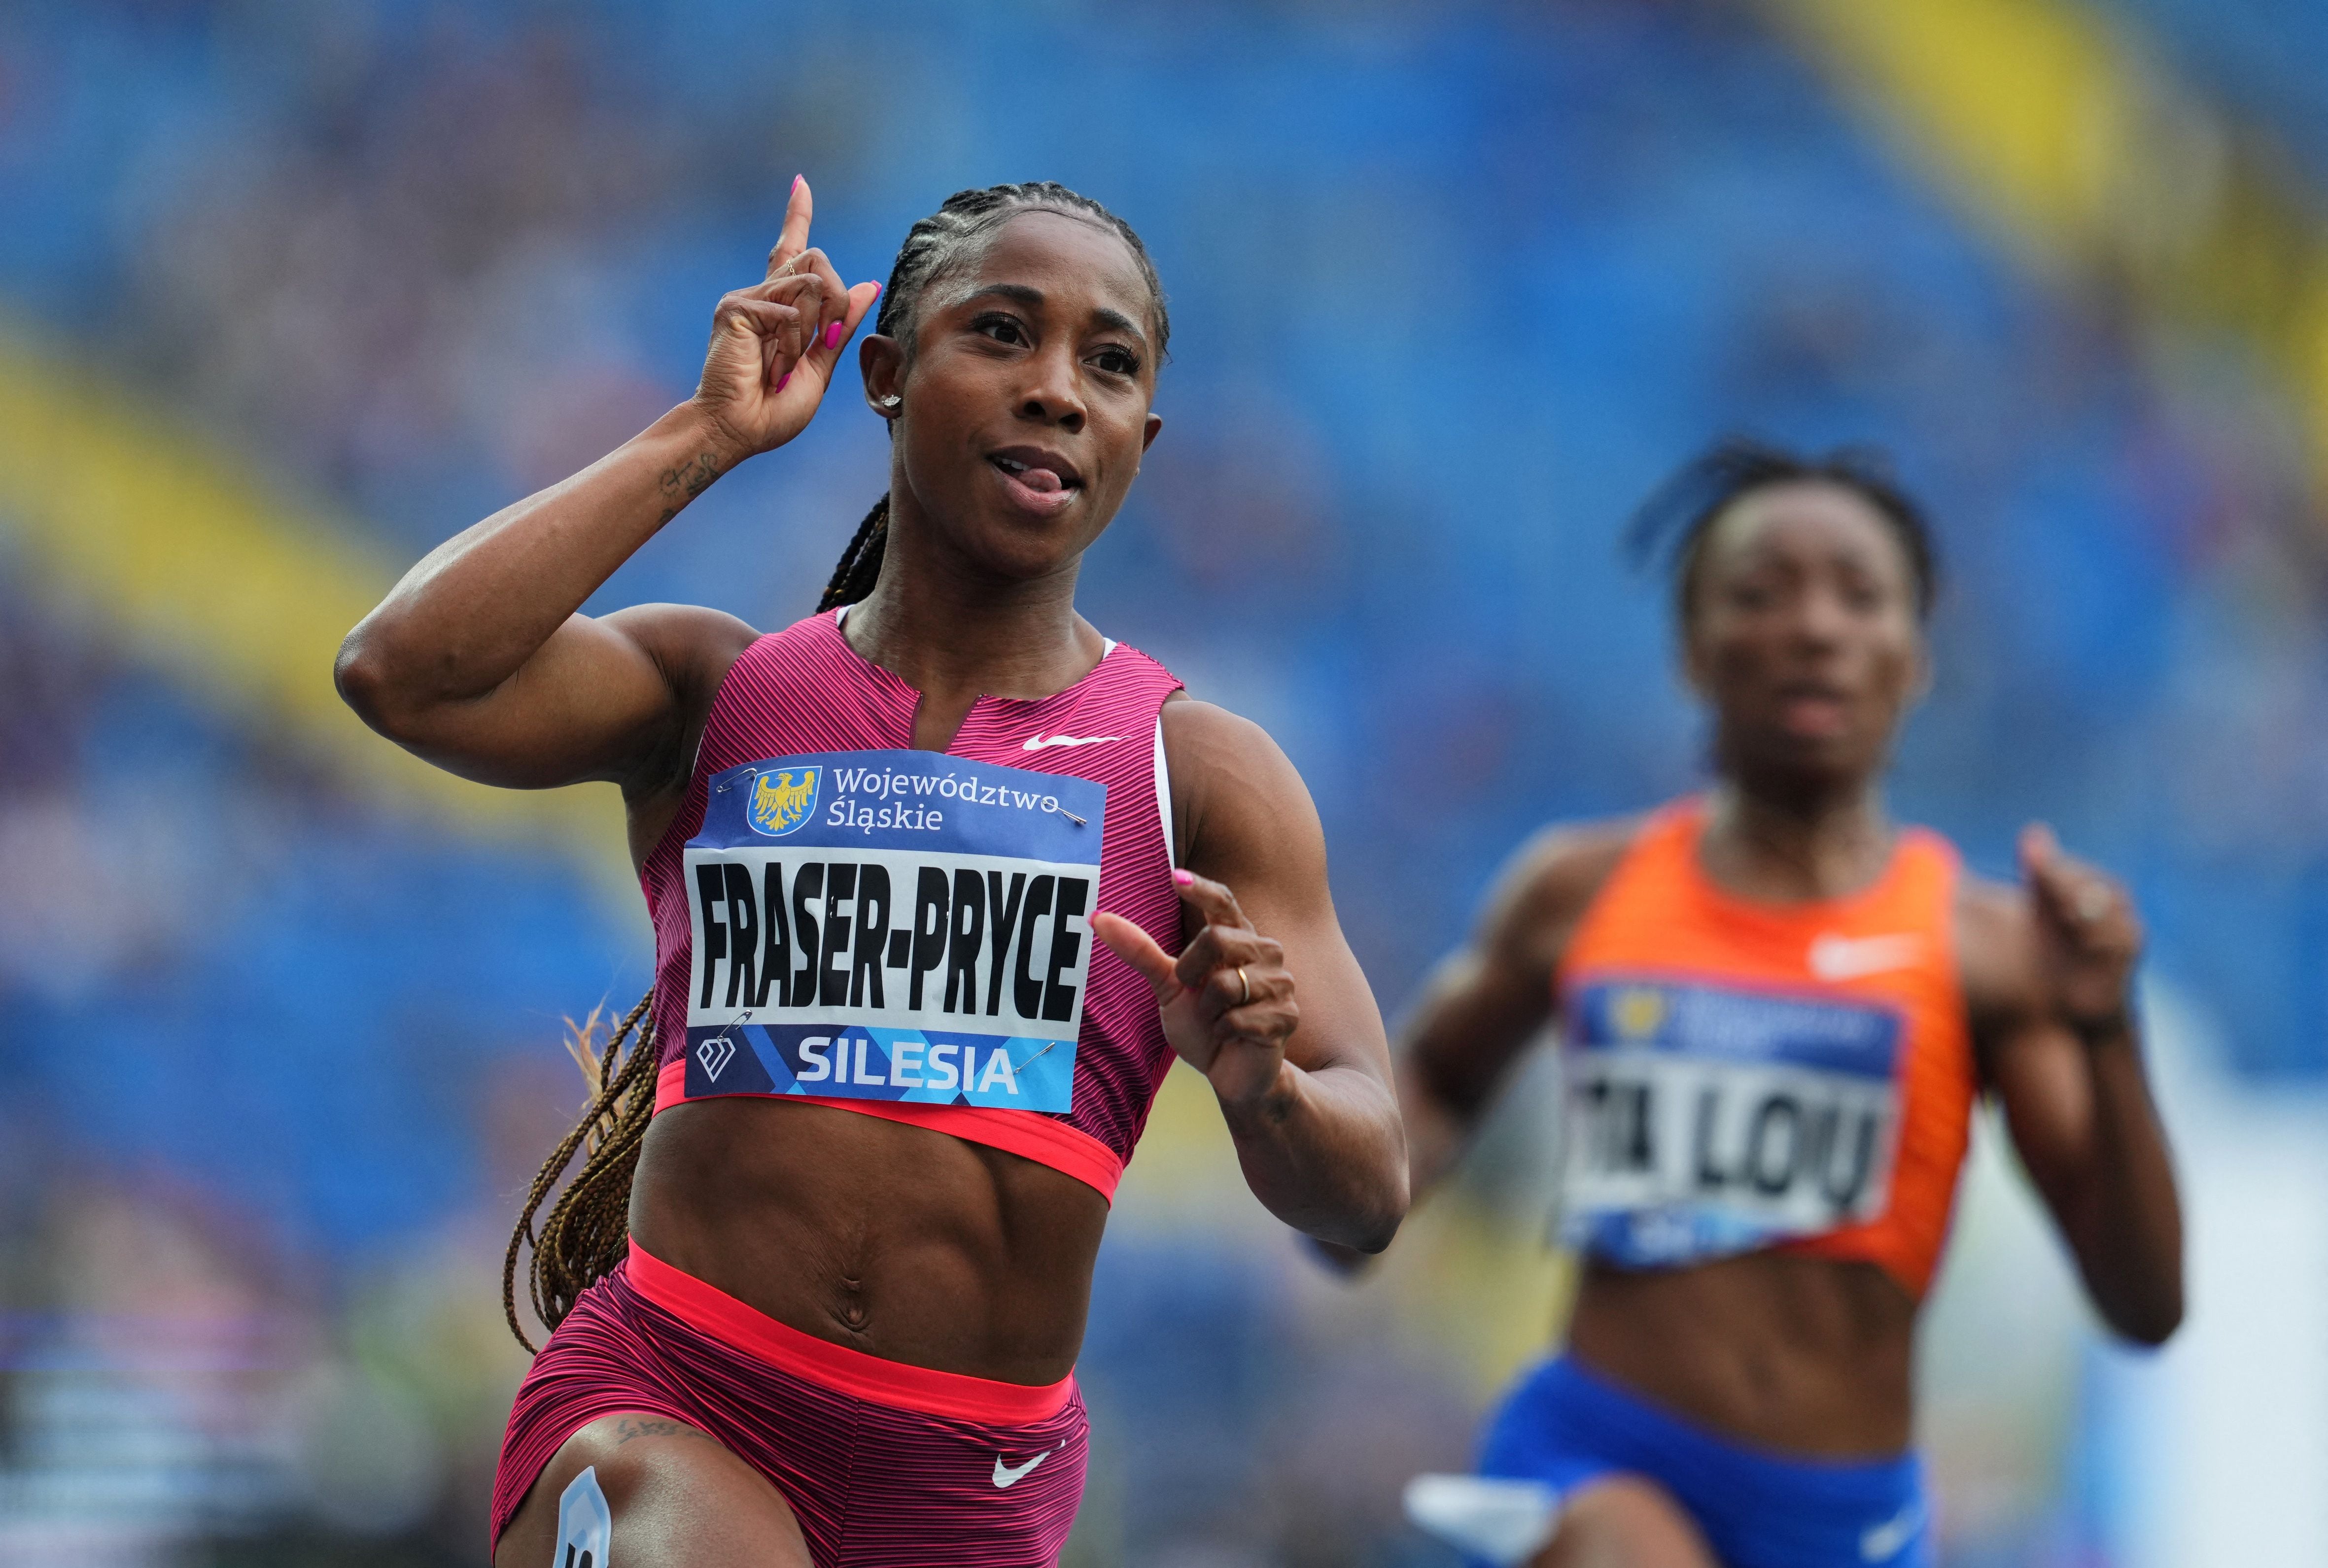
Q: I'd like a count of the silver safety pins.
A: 4